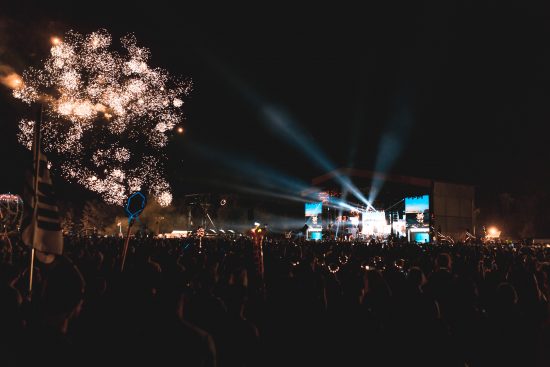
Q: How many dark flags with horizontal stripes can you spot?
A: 1